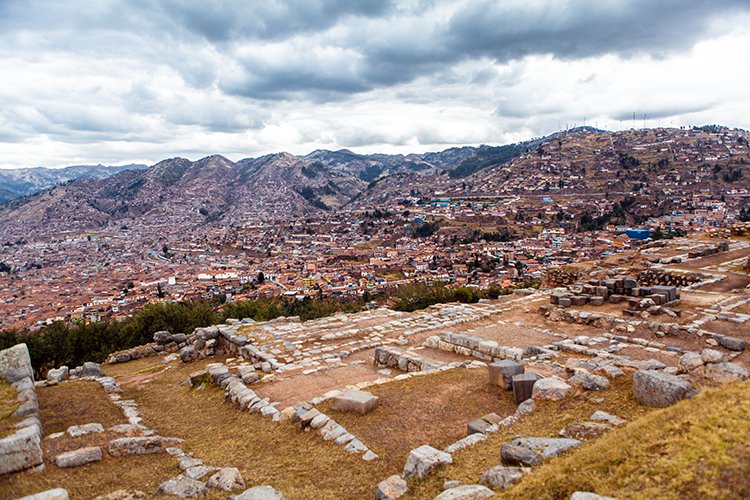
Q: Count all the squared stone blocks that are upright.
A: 2